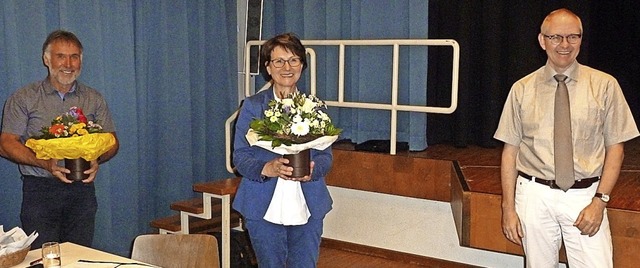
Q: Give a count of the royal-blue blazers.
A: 1